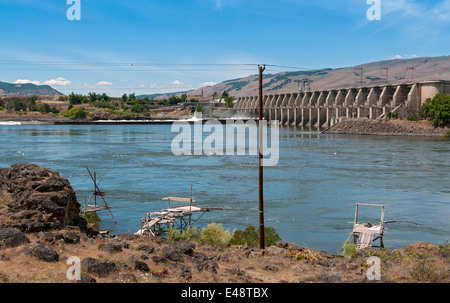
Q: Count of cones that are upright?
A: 0